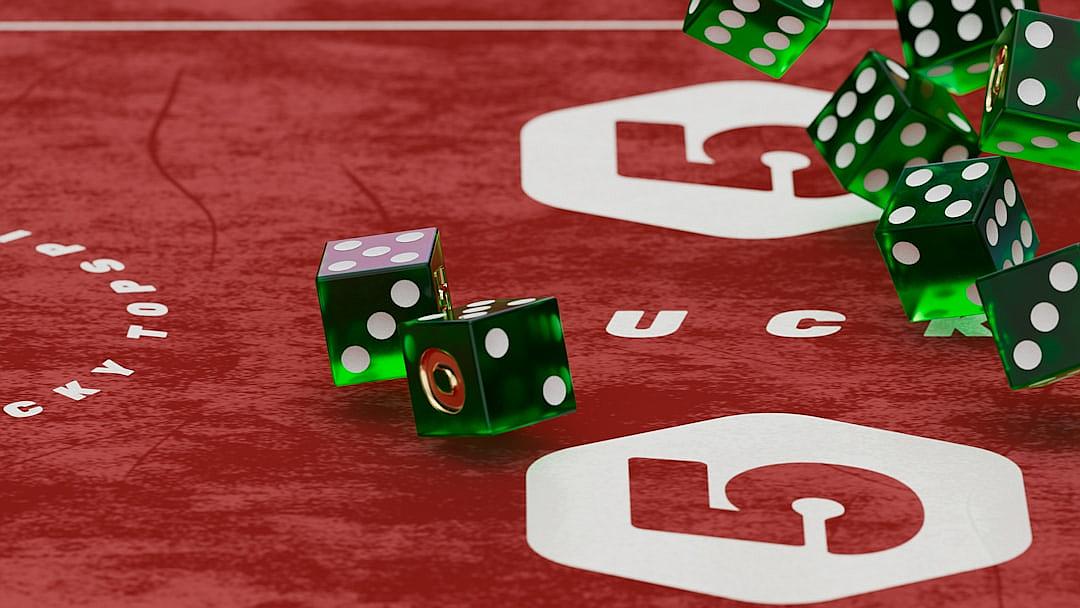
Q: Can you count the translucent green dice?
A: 8